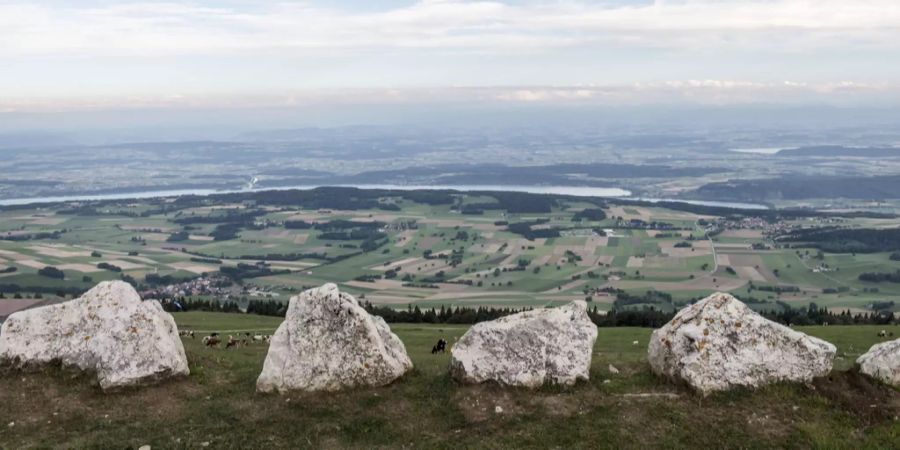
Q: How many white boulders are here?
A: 5